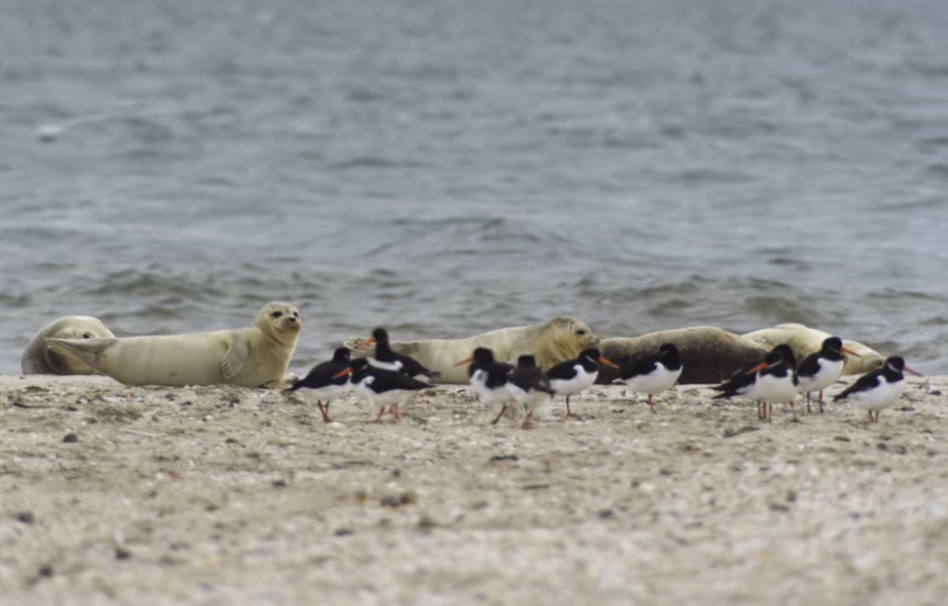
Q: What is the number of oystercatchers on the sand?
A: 11